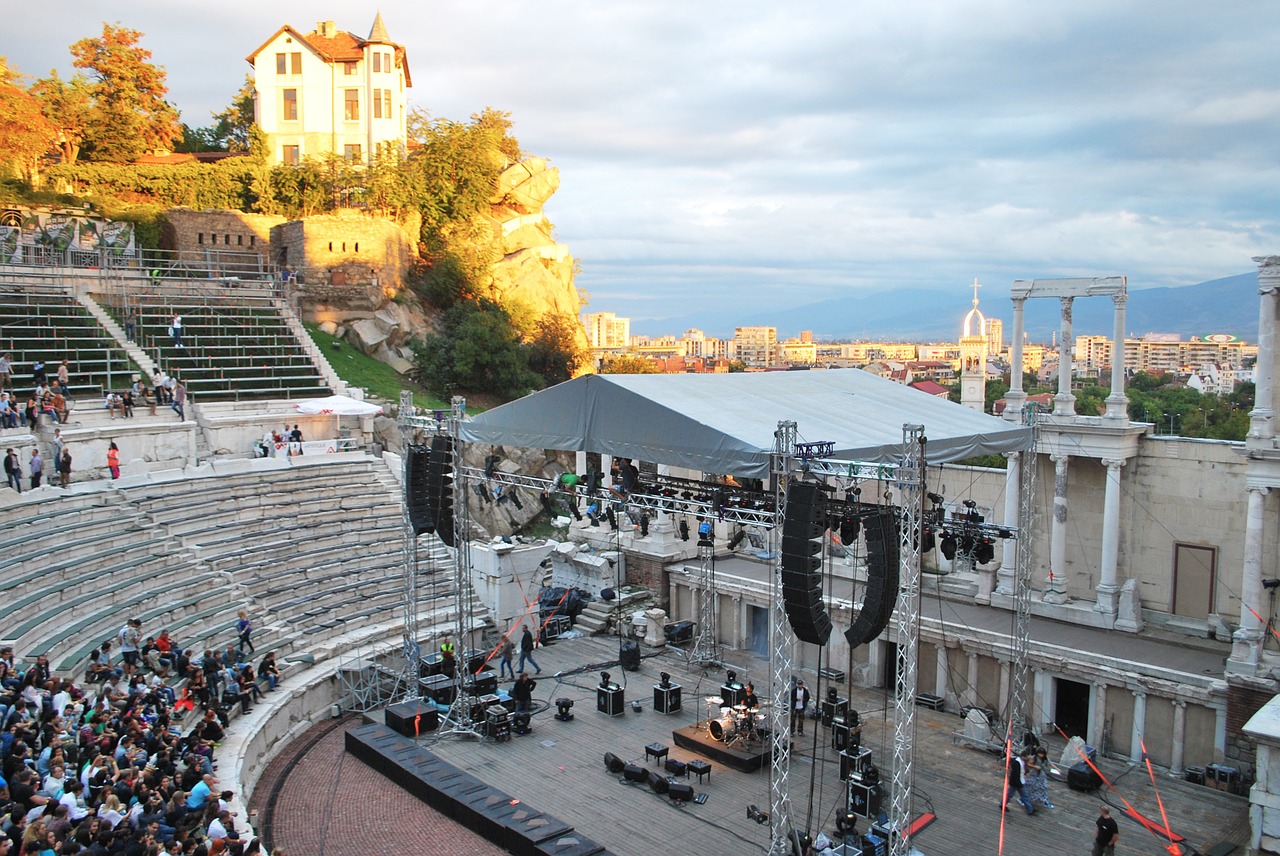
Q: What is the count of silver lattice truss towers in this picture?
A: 6